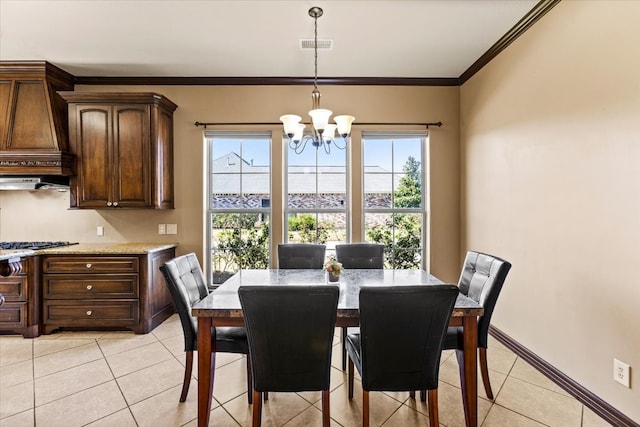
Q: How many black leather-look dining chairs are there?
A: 6